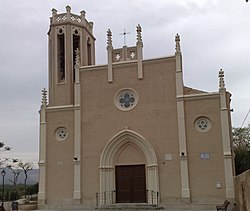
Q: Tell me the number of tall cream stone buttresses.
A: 4